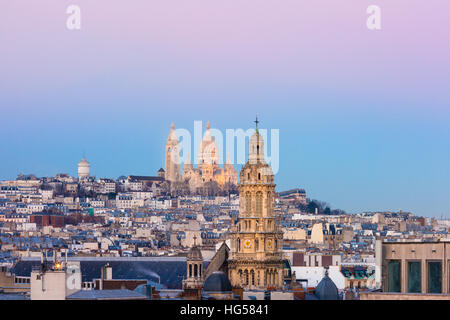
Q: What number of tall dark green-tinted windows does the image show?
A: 3